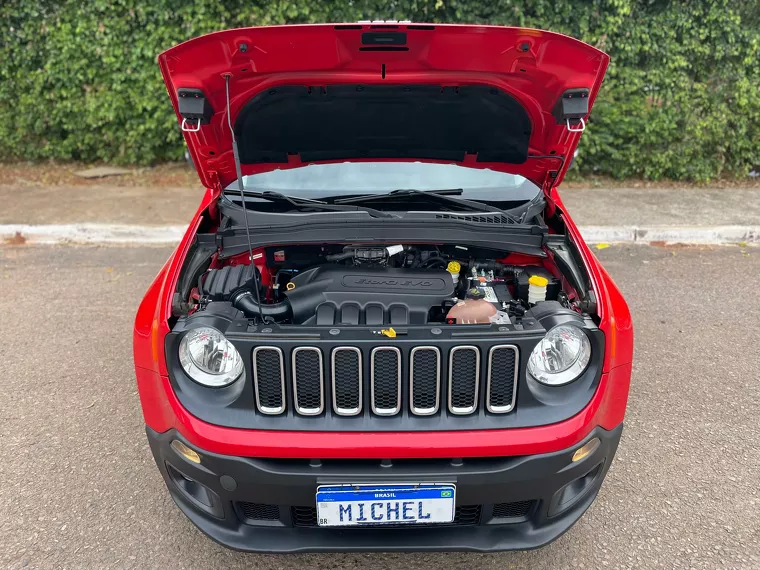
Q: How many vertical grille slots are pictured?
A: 7